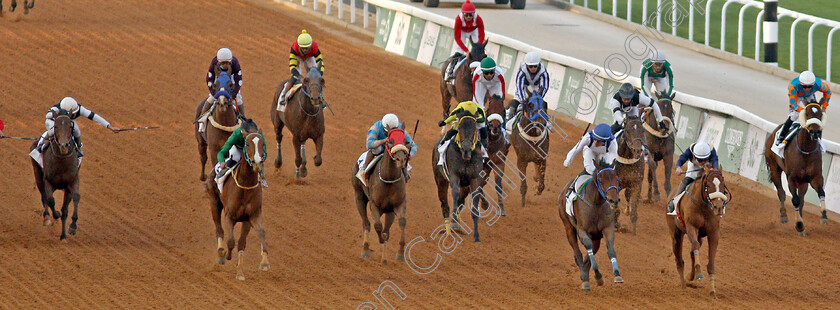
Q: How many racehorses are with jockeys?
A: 14